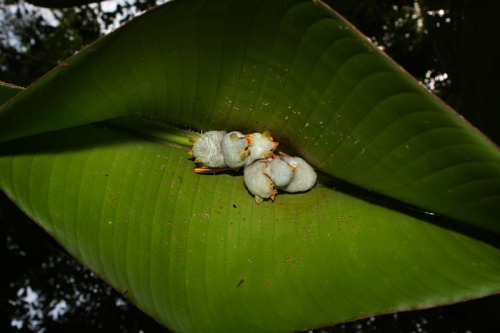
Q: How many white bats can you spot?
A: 6